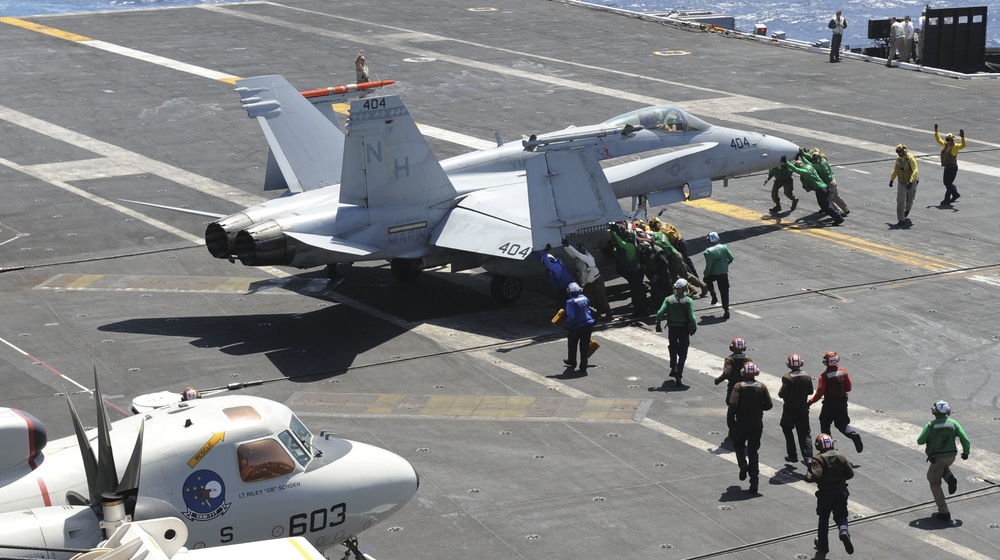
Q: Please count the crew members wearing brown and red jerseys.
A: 5